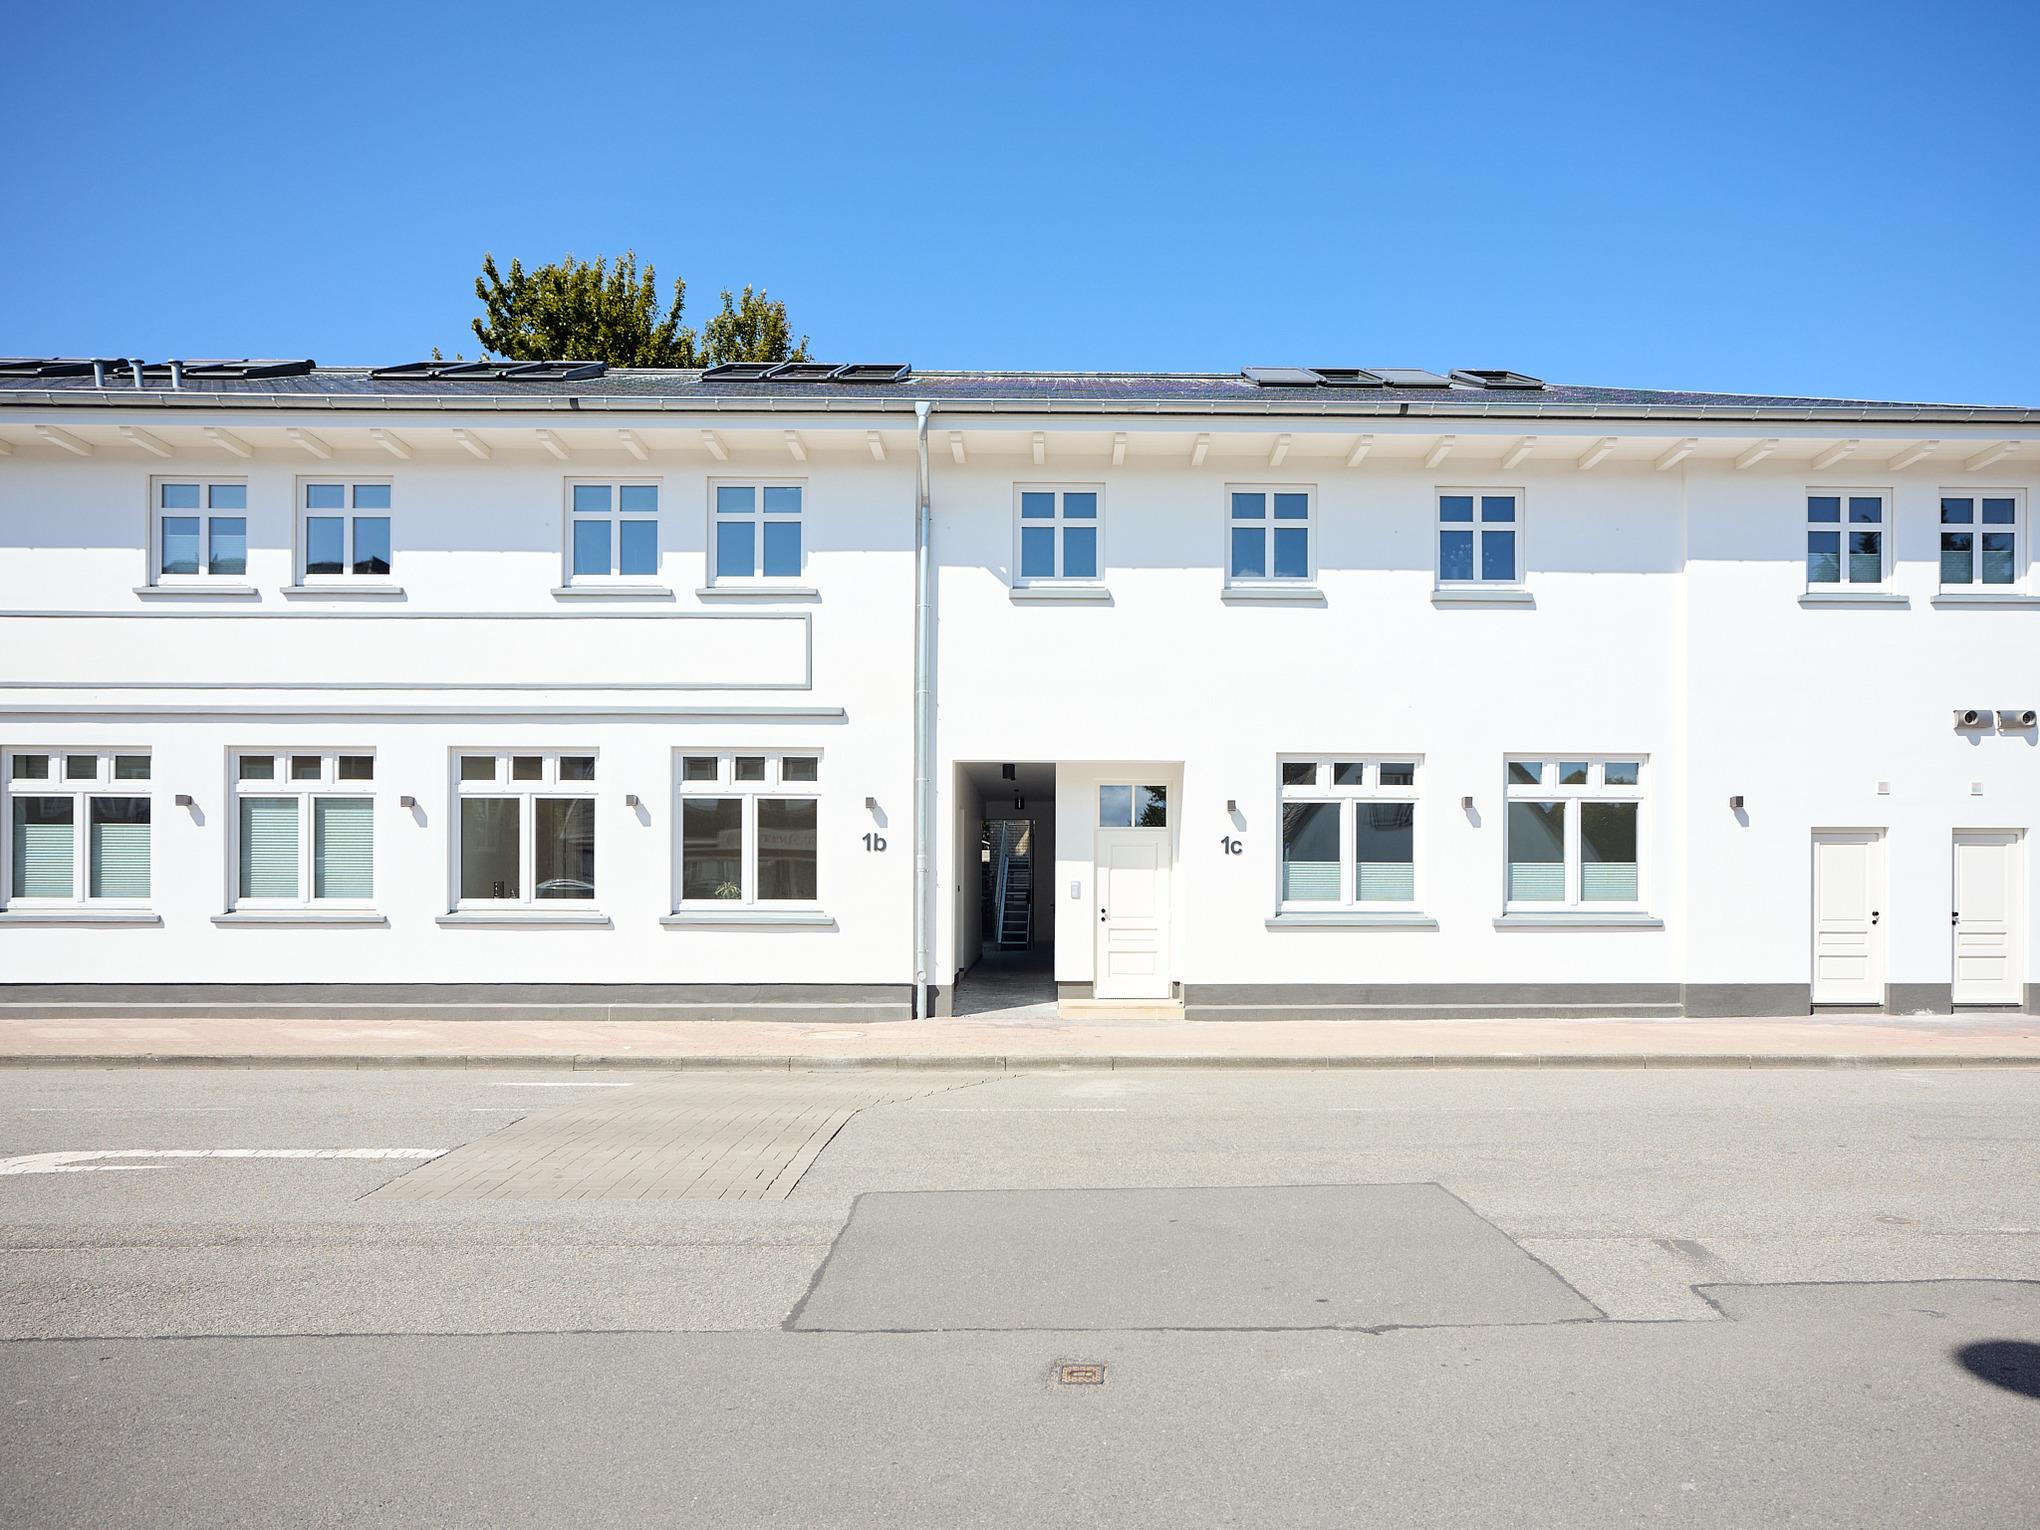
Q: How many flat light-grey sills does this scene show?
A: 15